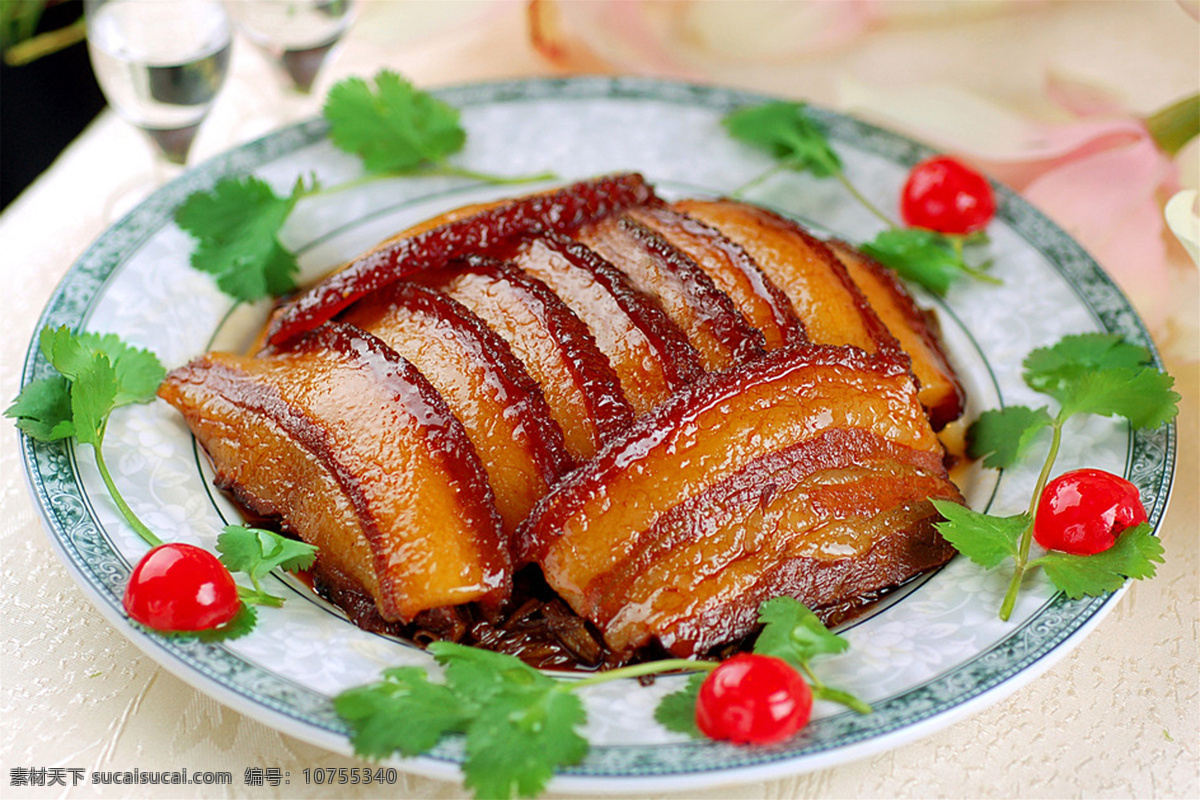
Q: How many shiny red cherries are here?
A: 4